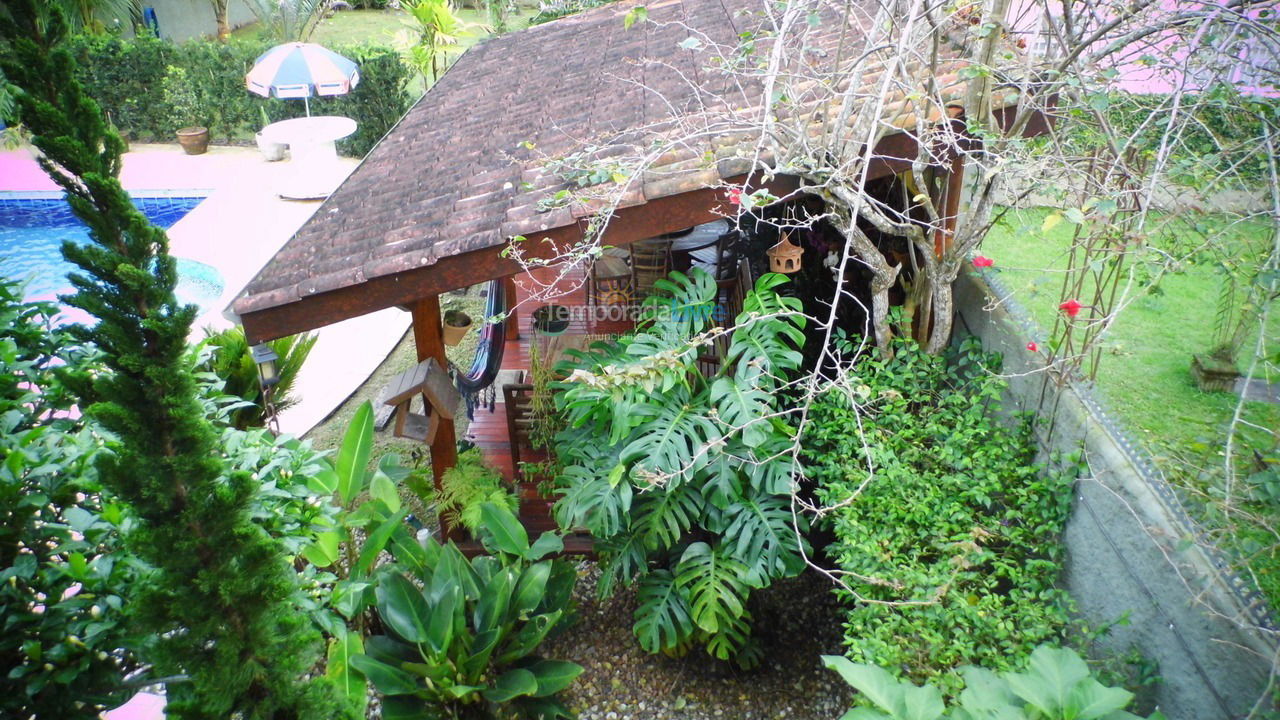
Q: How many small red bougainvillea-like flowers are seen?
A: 4